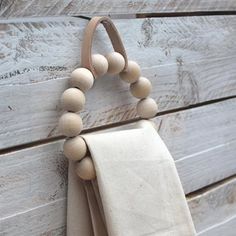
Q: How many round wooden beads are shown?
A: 10